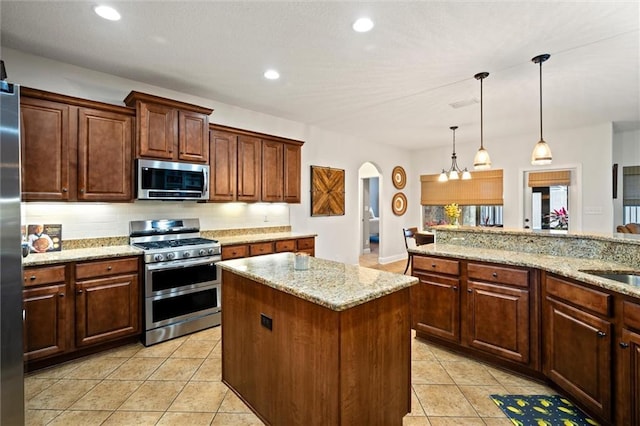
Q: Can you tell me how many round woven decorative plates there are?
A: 2